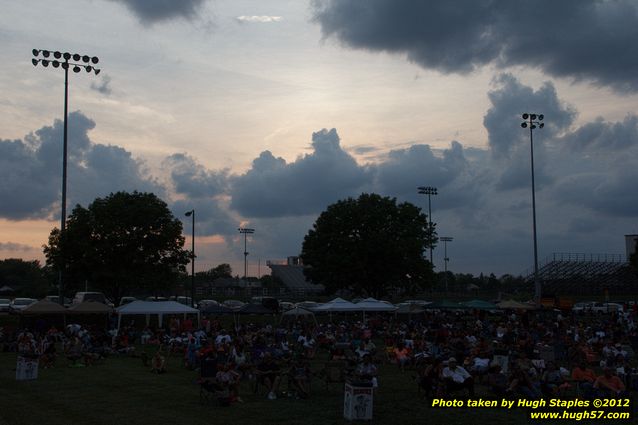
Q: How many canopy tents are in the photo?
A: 12